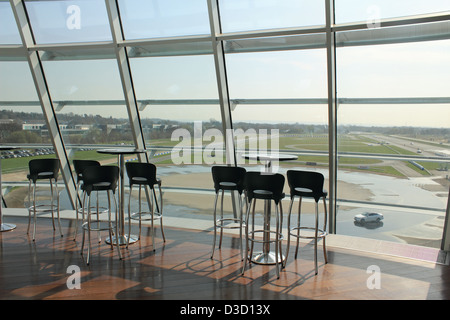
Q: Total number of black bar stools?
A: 7